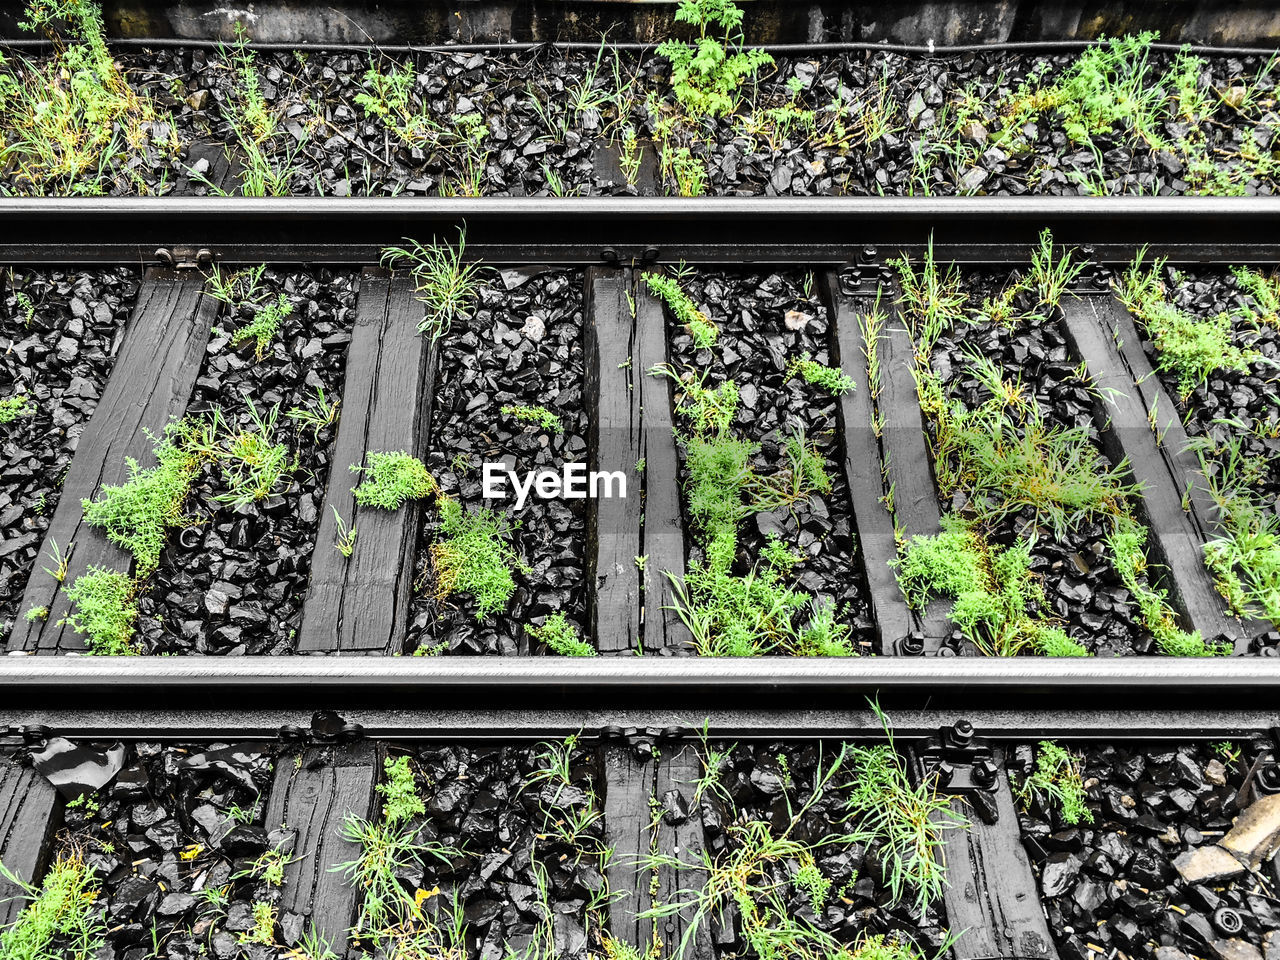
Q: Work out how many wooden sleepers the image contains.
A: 5